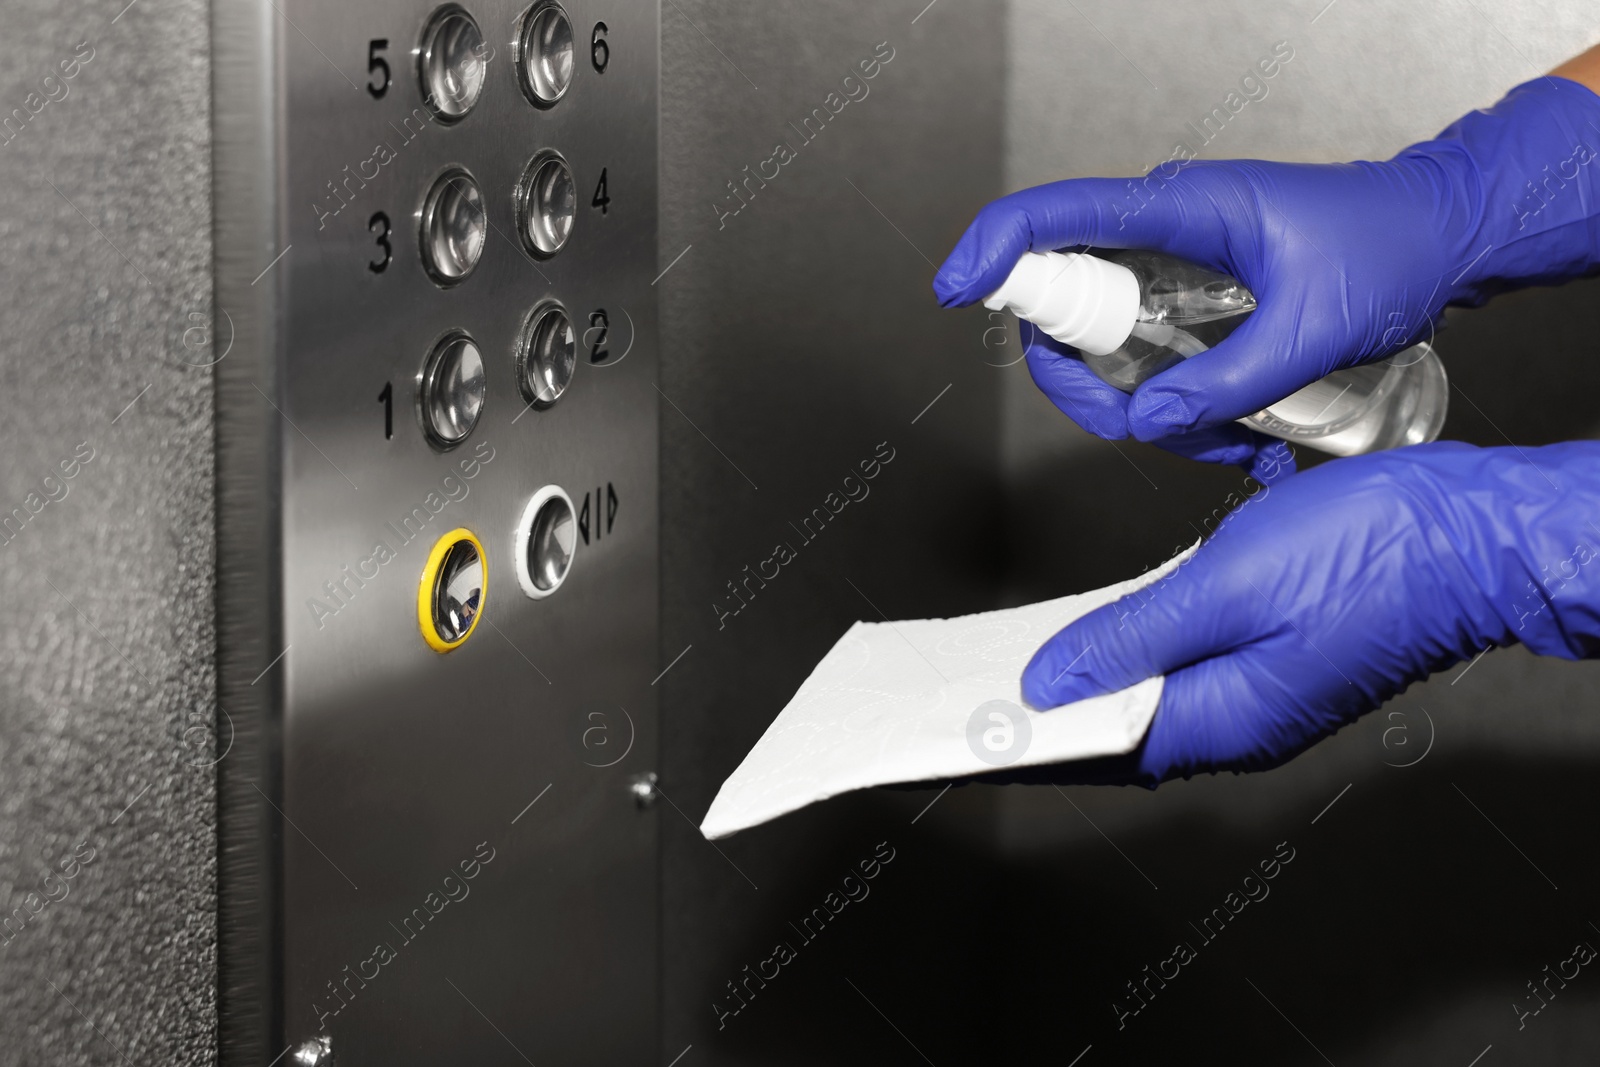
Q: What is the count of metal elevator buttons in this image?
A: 8